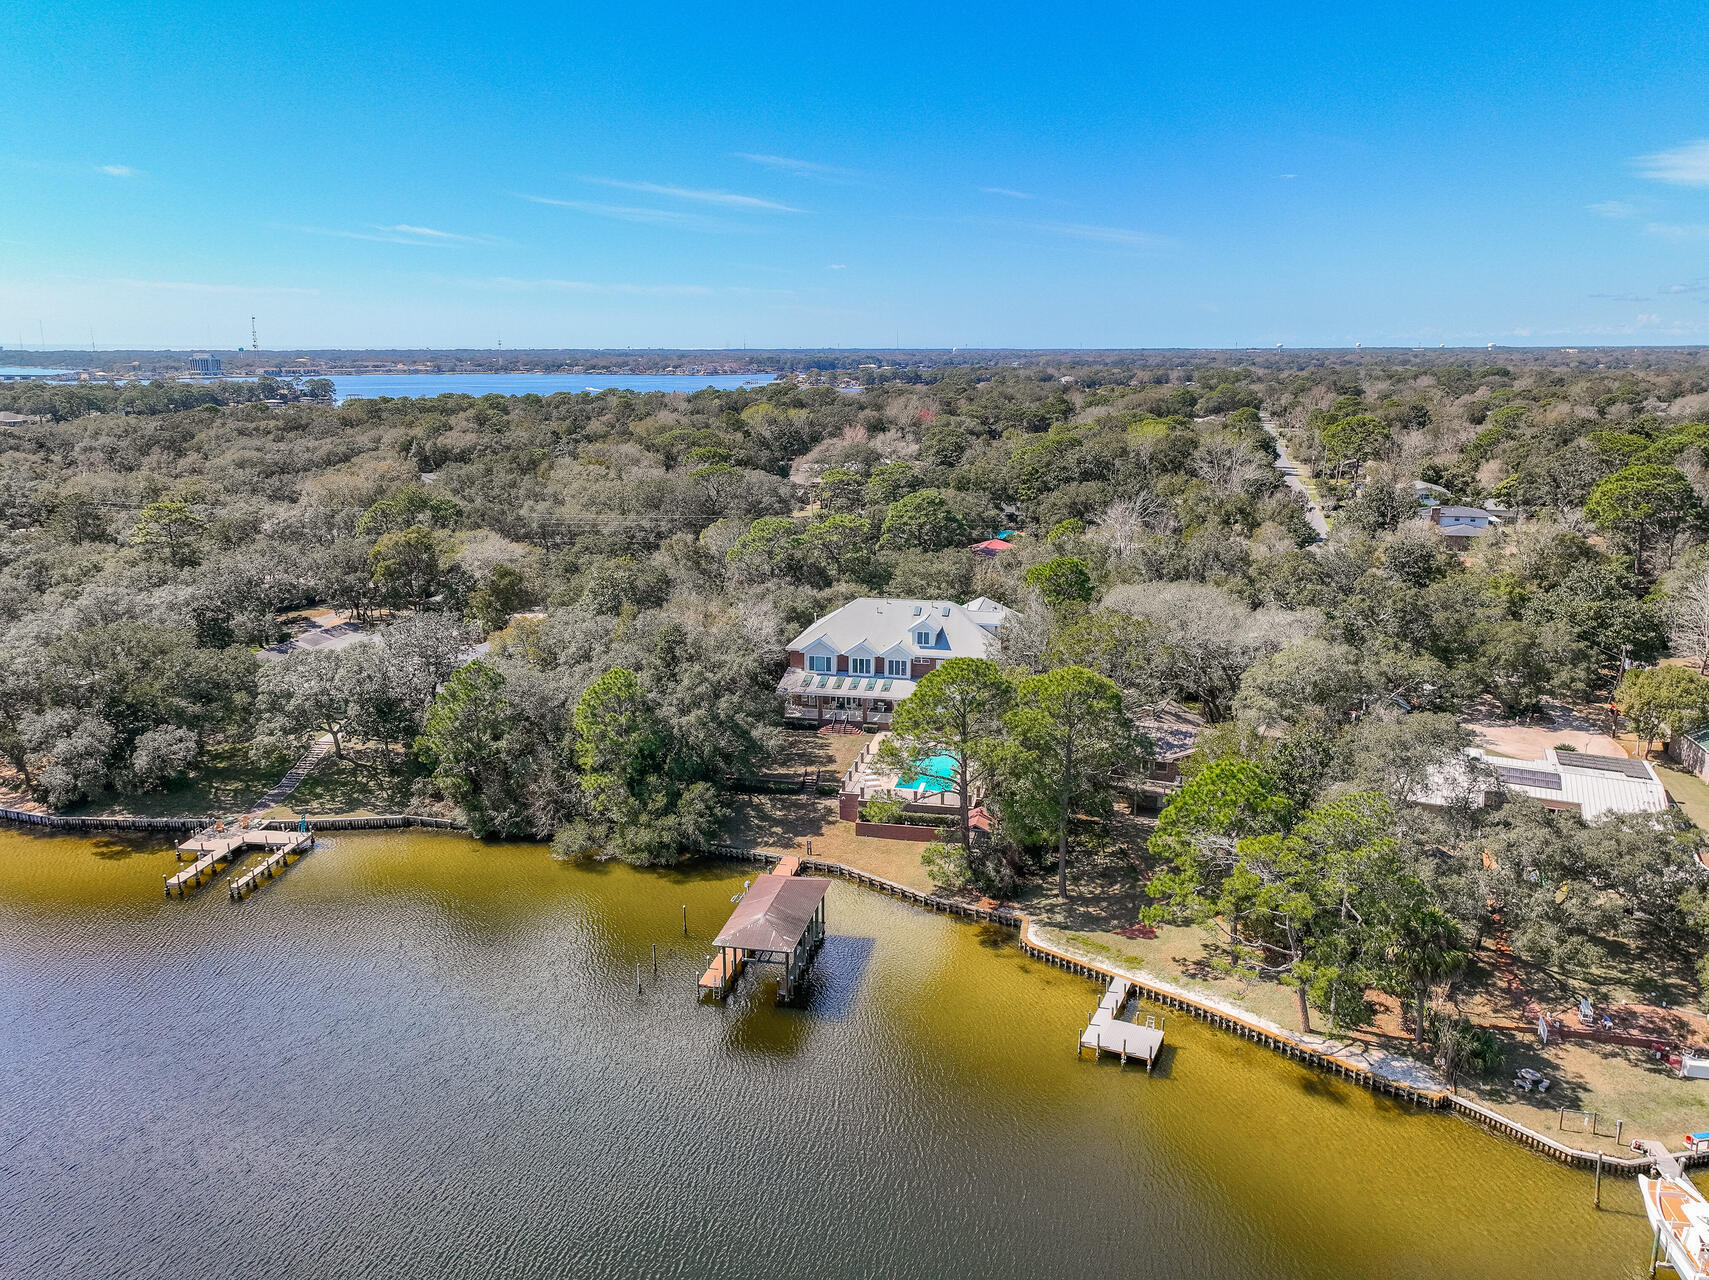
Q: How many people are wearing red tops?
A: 0